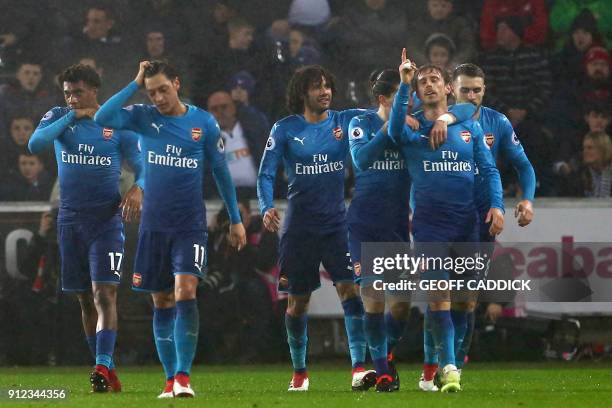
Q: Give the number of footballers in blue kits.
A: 6